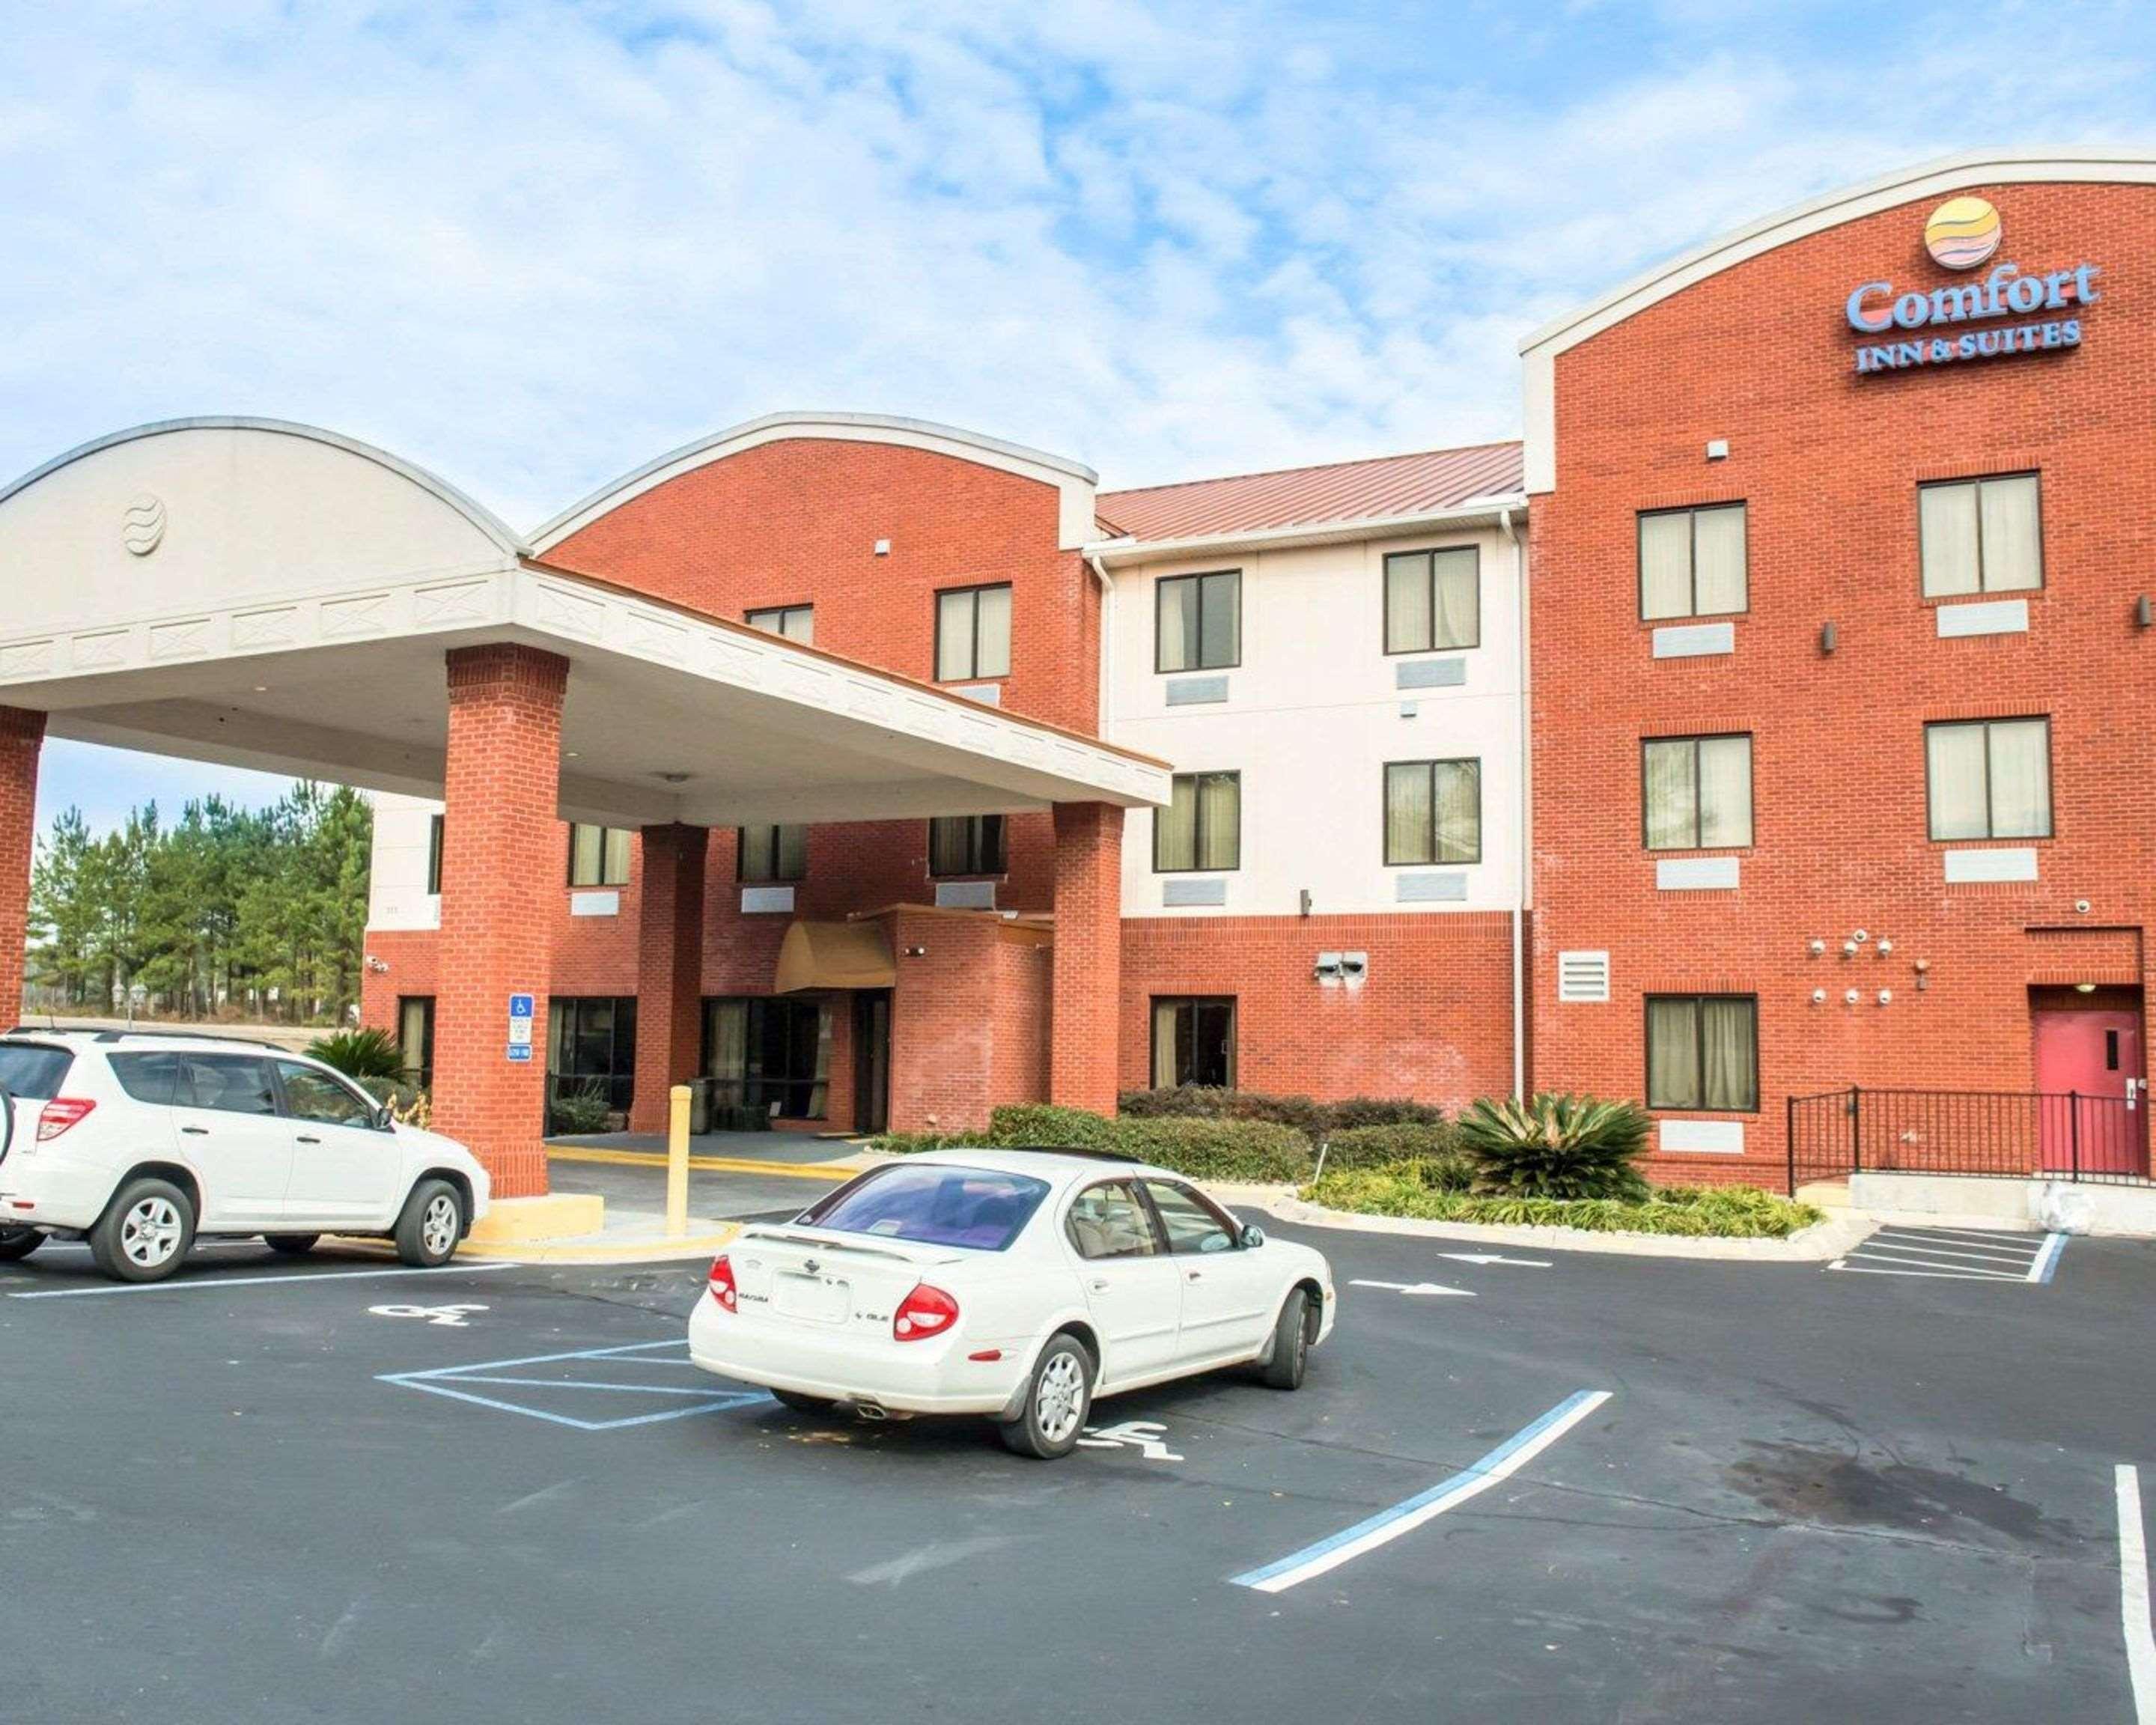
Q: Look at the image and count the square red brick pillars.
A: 4